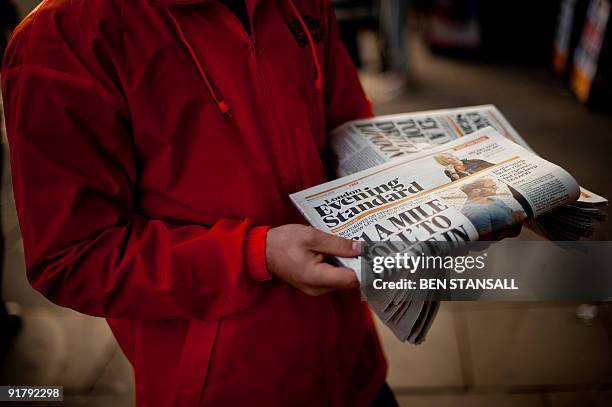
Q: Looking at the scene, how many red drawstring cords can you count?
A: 2